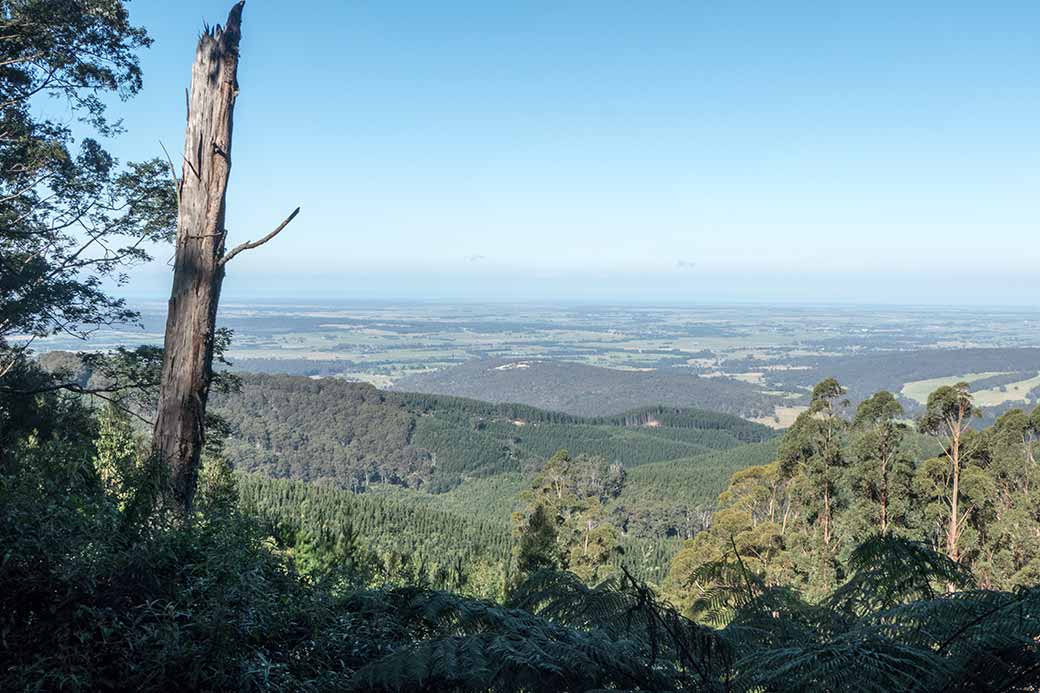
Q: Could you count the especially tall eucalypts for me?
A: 3